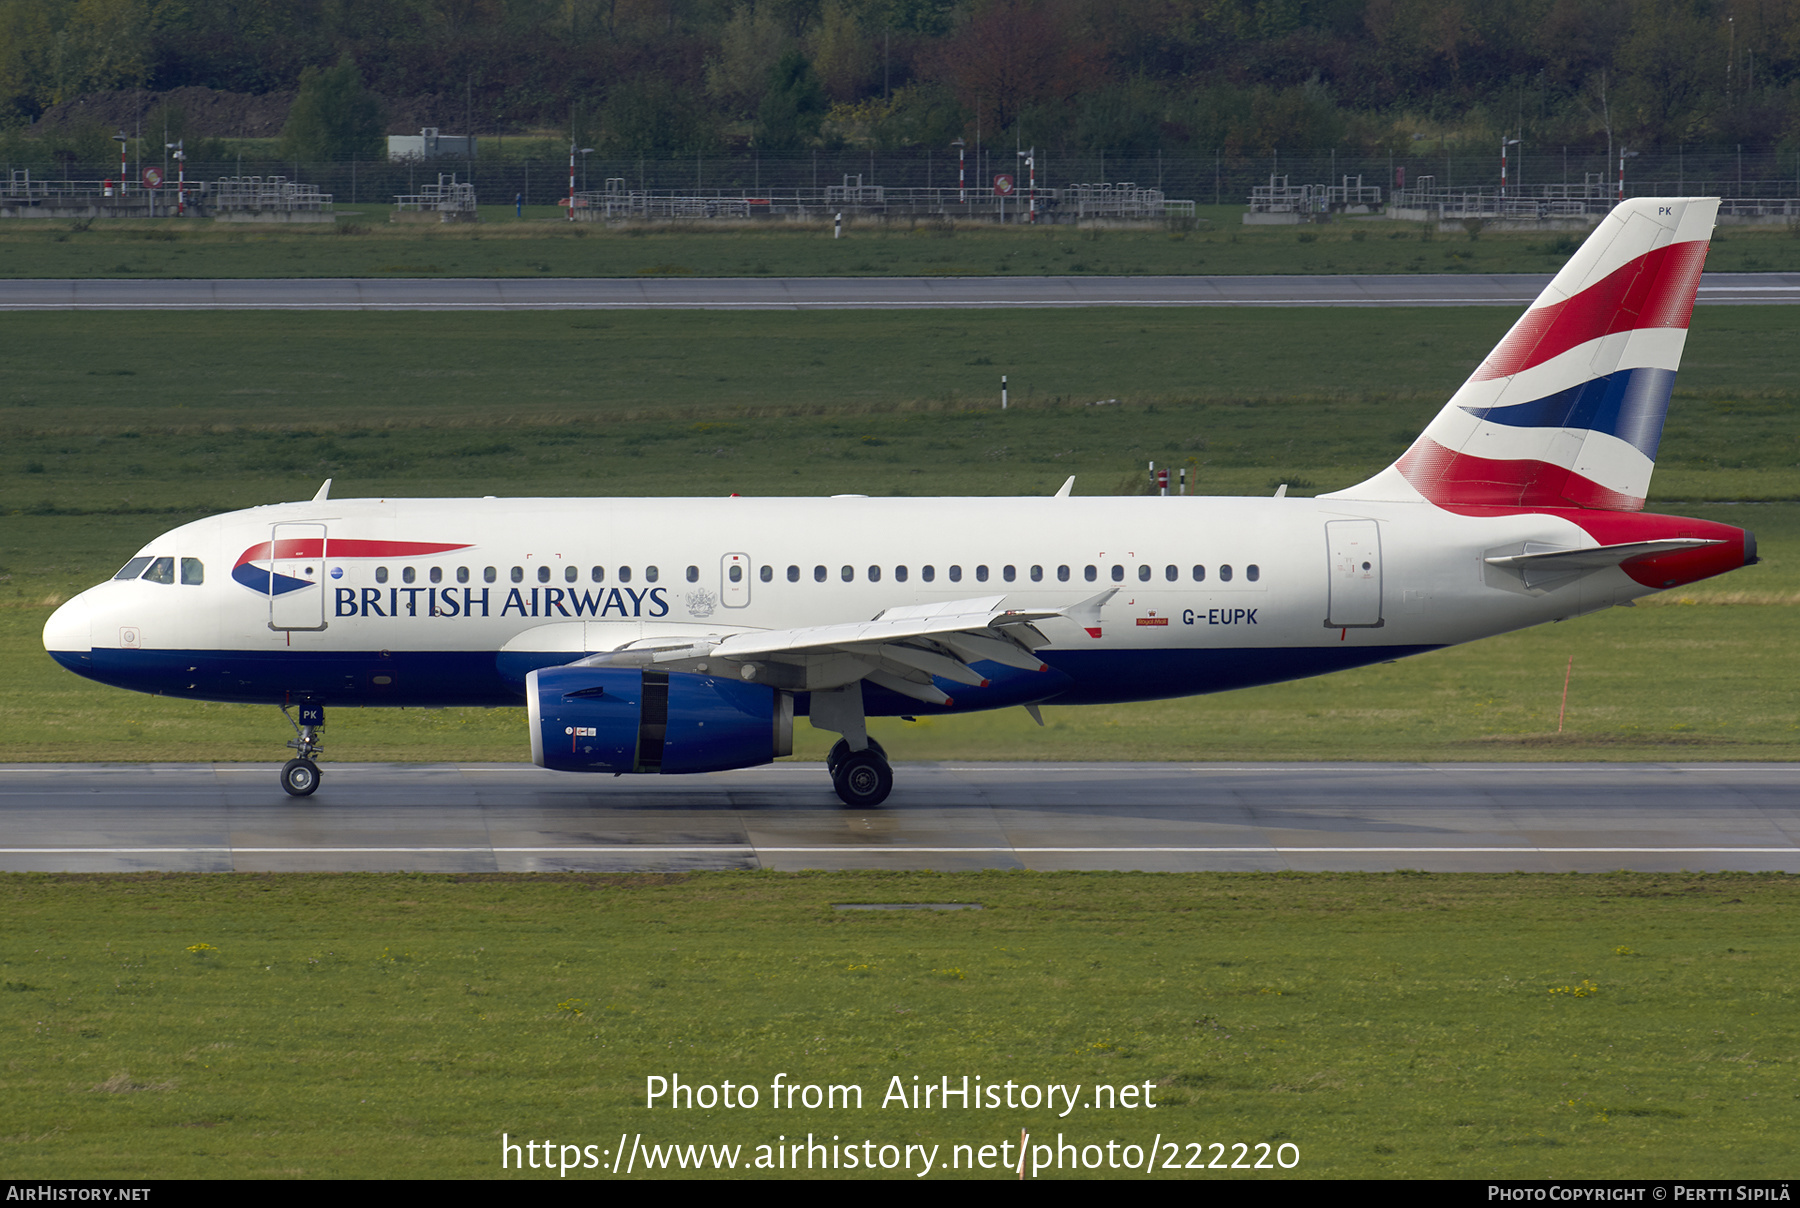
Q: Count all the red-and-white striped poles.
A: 7